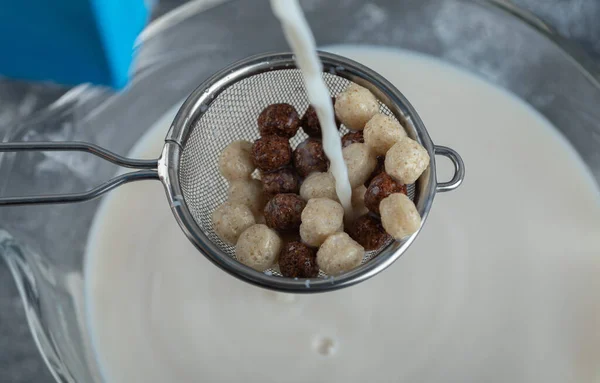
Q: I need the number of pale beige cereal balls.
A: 13